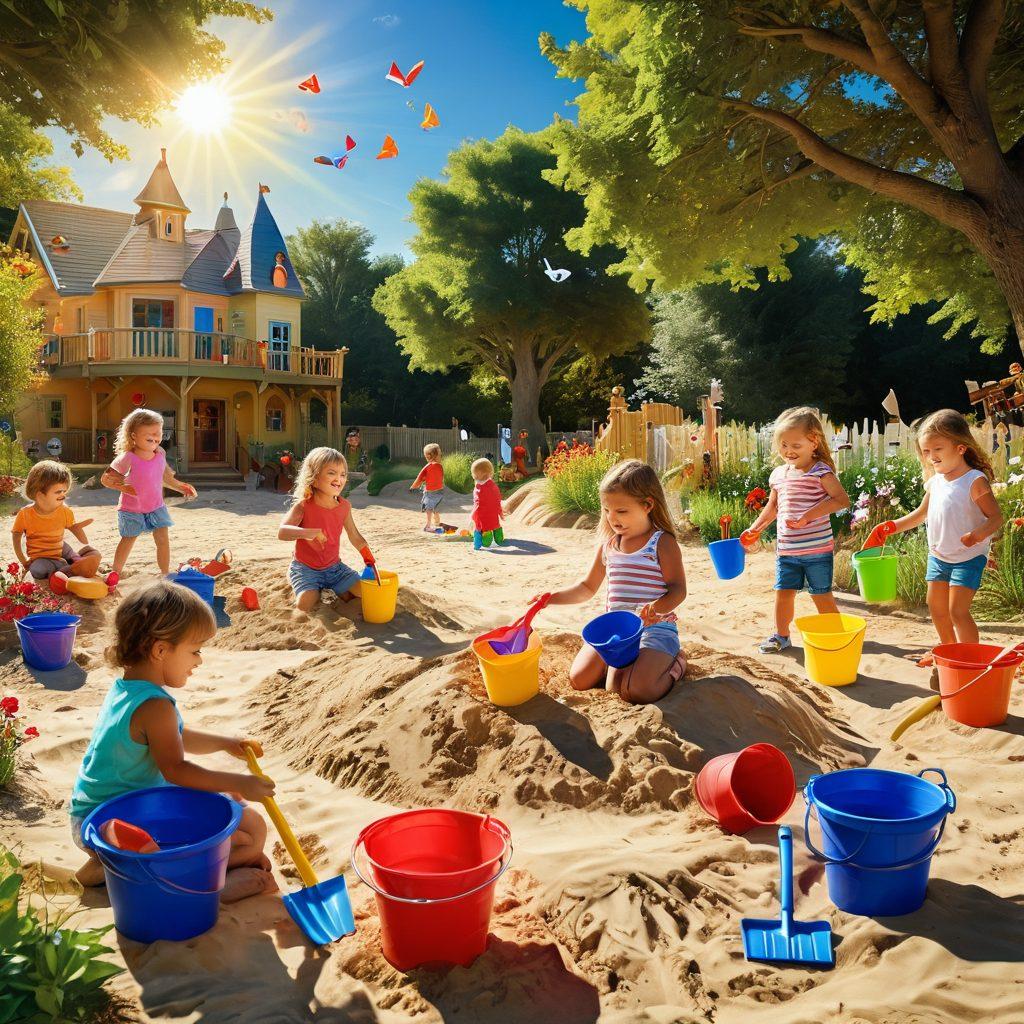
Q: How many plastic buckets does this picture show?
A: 13